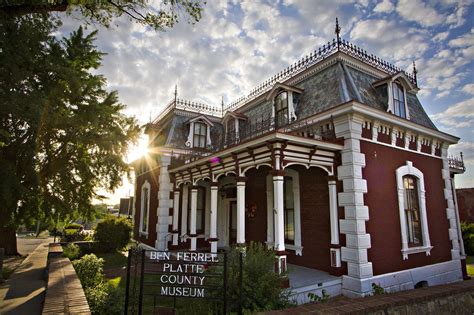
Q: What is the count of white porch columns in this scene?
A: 6